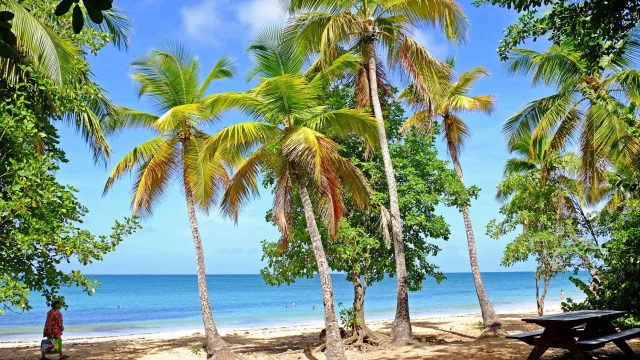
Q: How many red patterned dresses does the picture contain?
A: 1